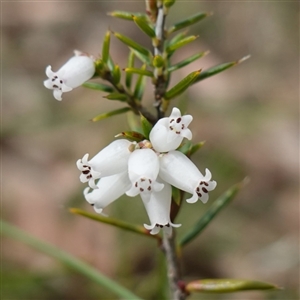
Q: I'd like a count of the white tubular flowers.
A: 7